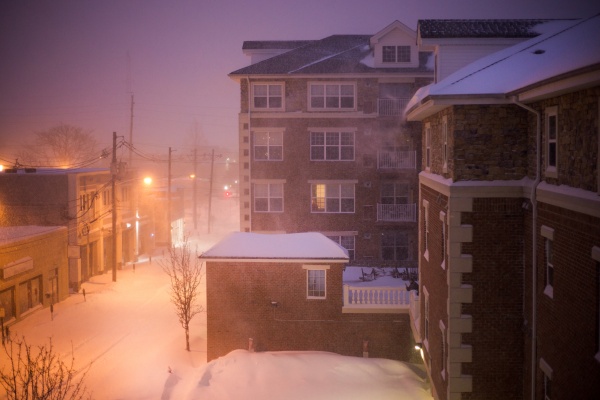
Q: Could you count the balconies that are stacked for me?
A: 3